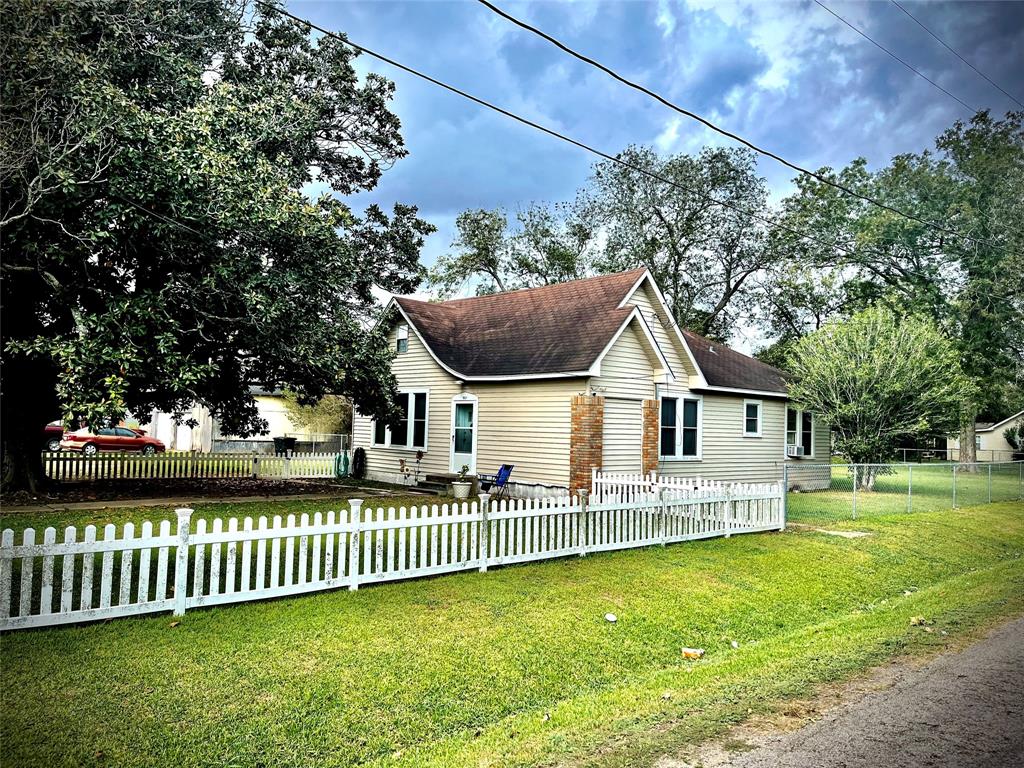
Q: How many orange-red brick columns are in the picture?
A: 2